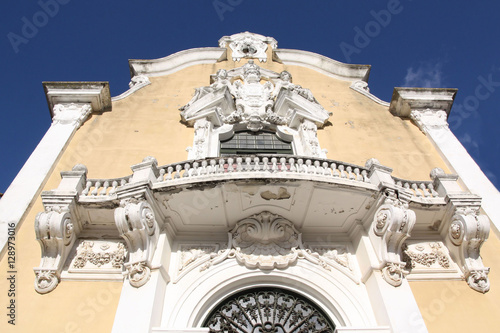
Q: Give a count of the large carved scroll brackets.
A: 4